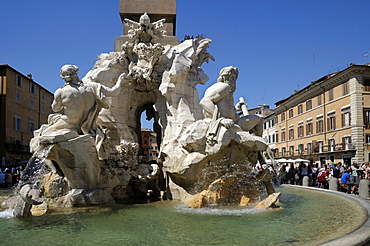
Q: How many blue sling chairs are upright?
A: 0